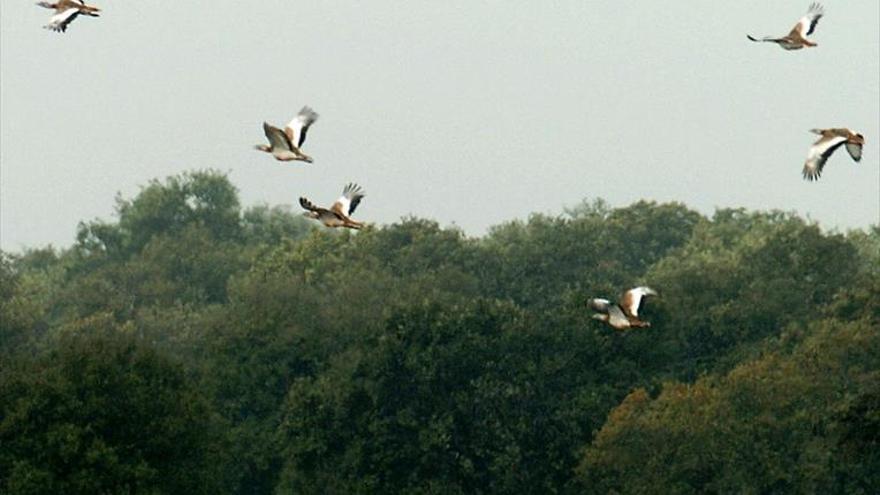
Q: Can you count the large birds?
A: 6